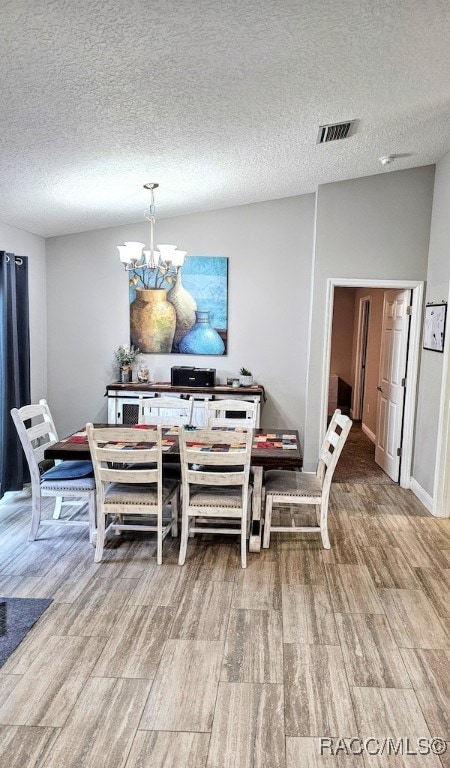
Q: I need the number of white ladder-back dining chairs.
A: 6